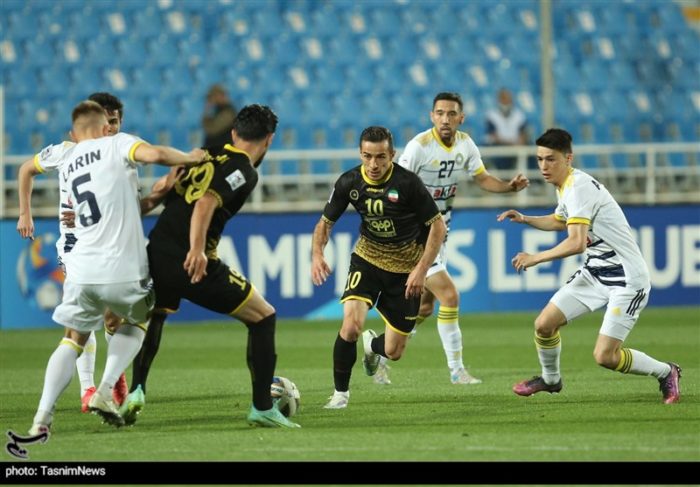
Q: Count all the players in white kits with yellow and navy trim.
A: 4